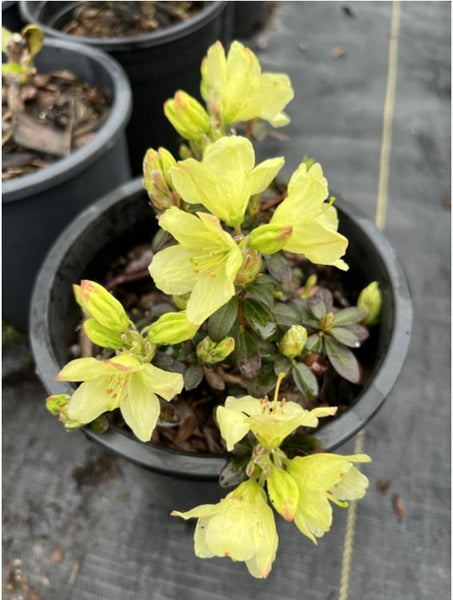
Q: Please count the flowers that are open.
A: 8